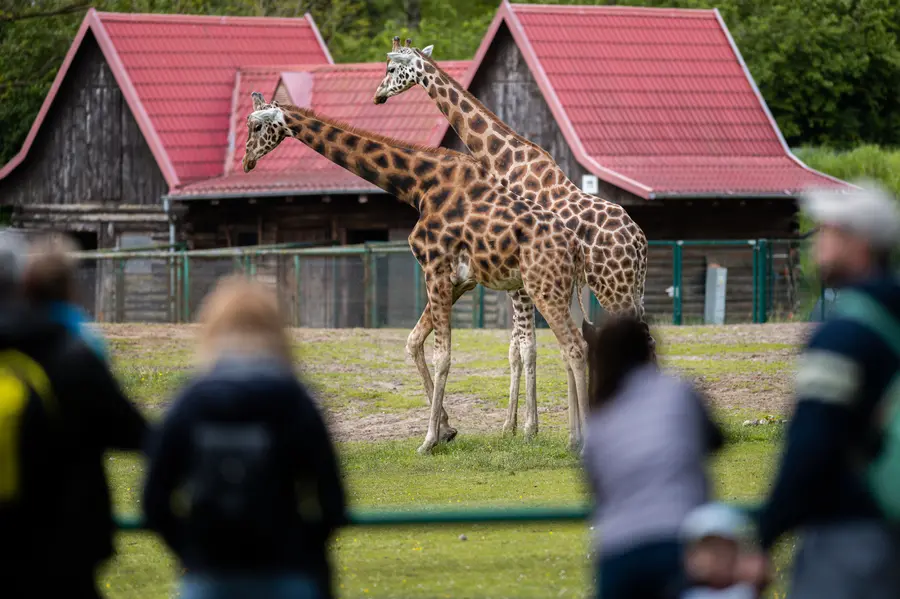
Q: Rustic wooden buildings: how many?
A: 2